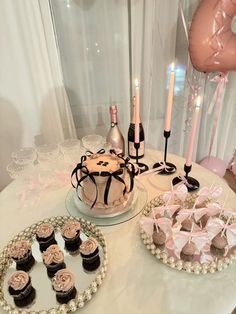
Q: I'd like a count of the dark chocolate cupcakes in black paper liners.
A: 7